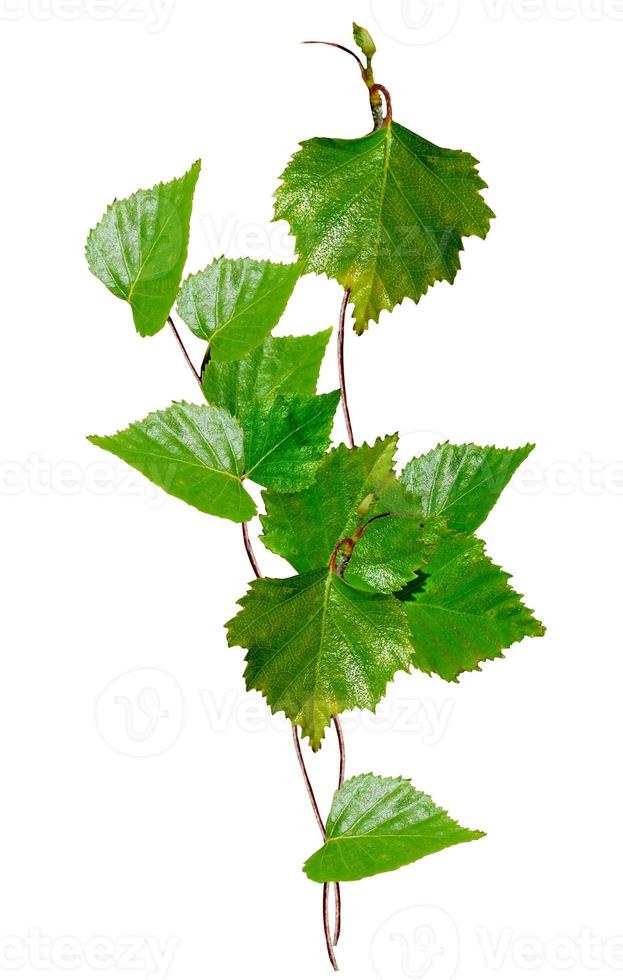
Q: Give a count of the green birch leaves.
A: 11